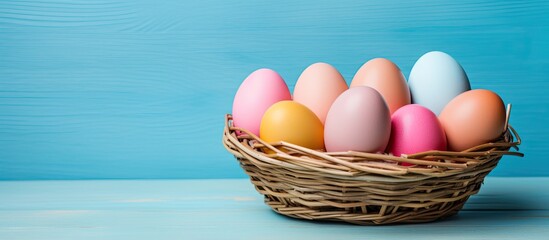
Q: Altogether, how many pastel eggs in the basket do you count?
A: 8